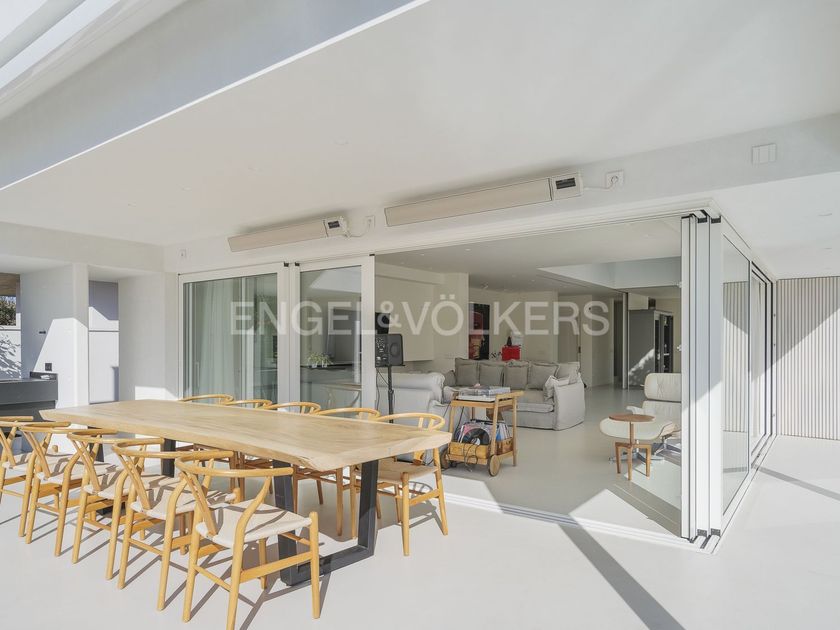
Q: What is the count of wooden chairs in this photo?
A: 10